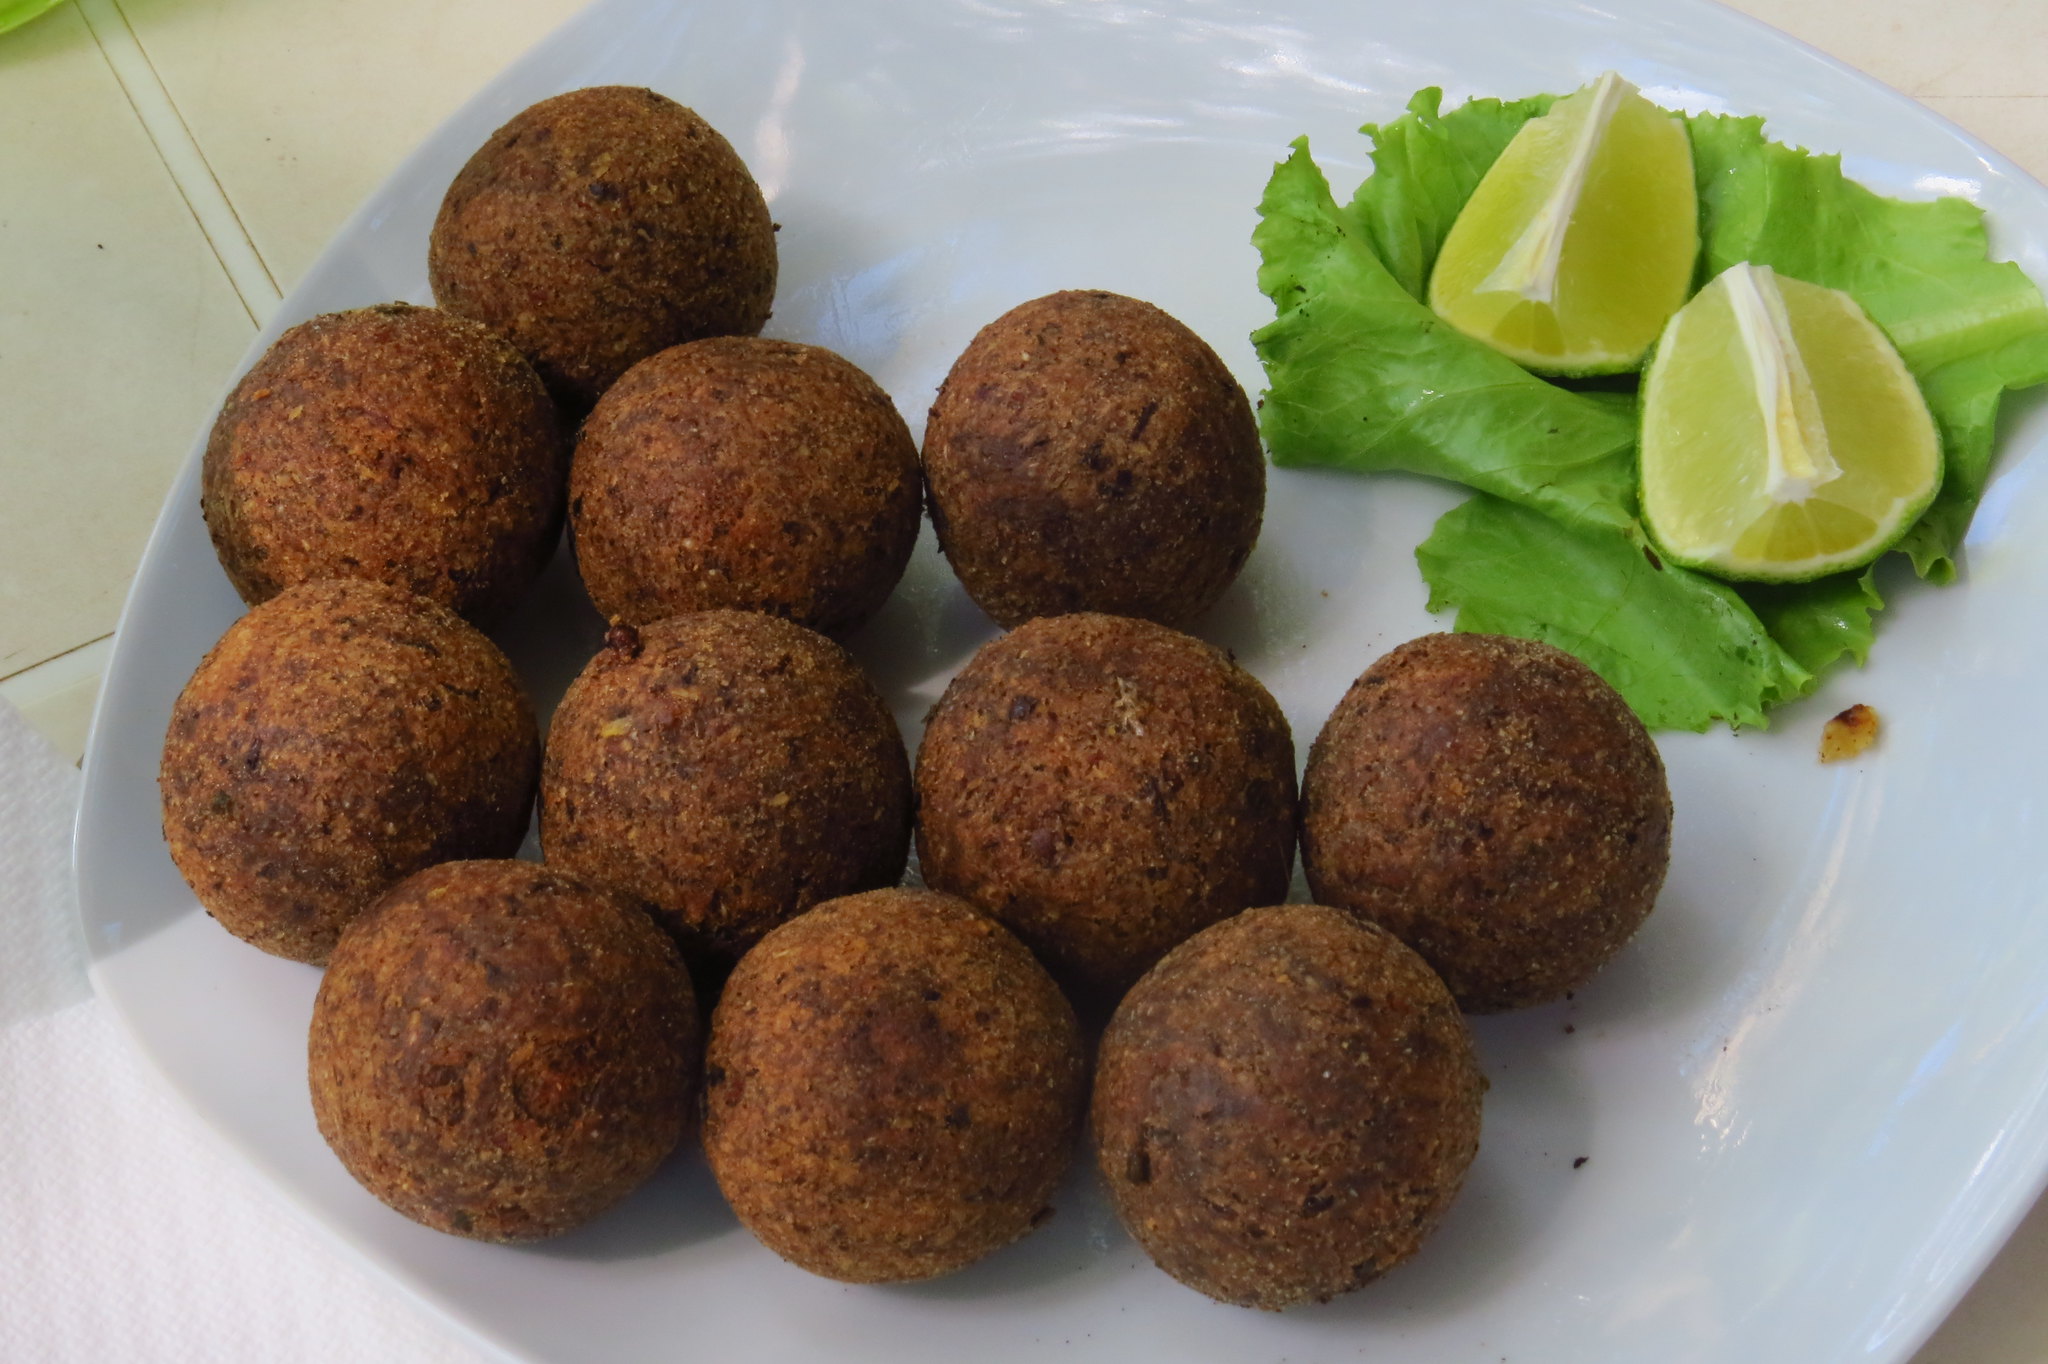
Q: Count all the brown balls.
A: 11